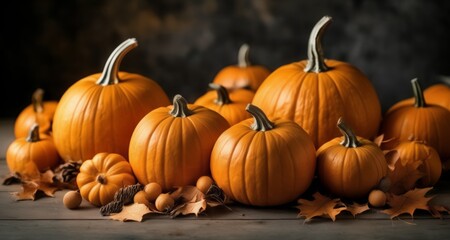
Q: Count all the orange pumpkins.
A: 13